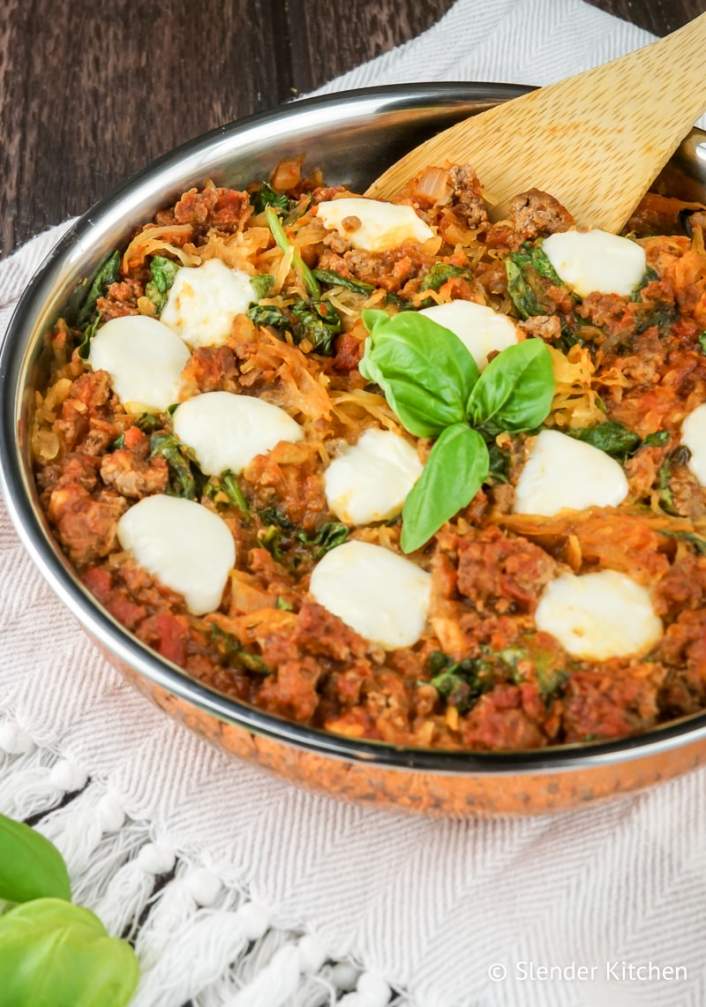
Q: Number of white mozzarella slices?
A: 12